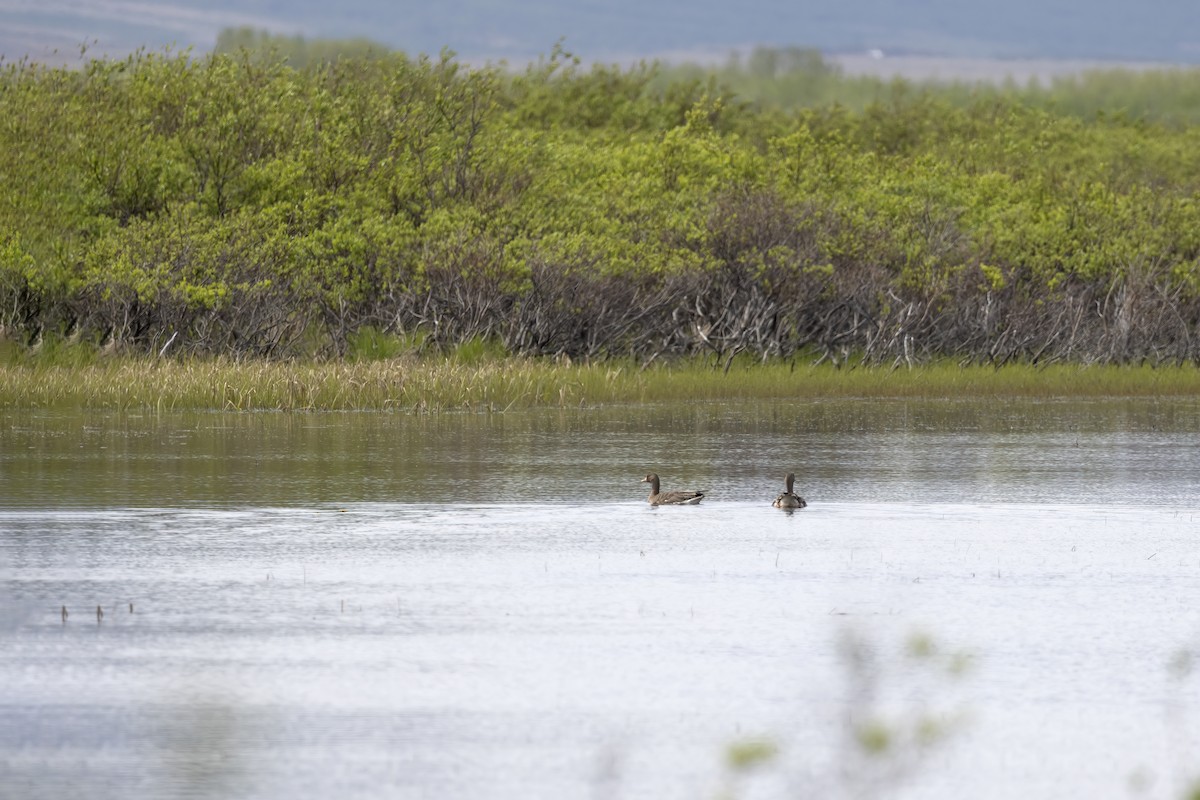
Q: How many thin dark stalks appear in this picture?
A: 3